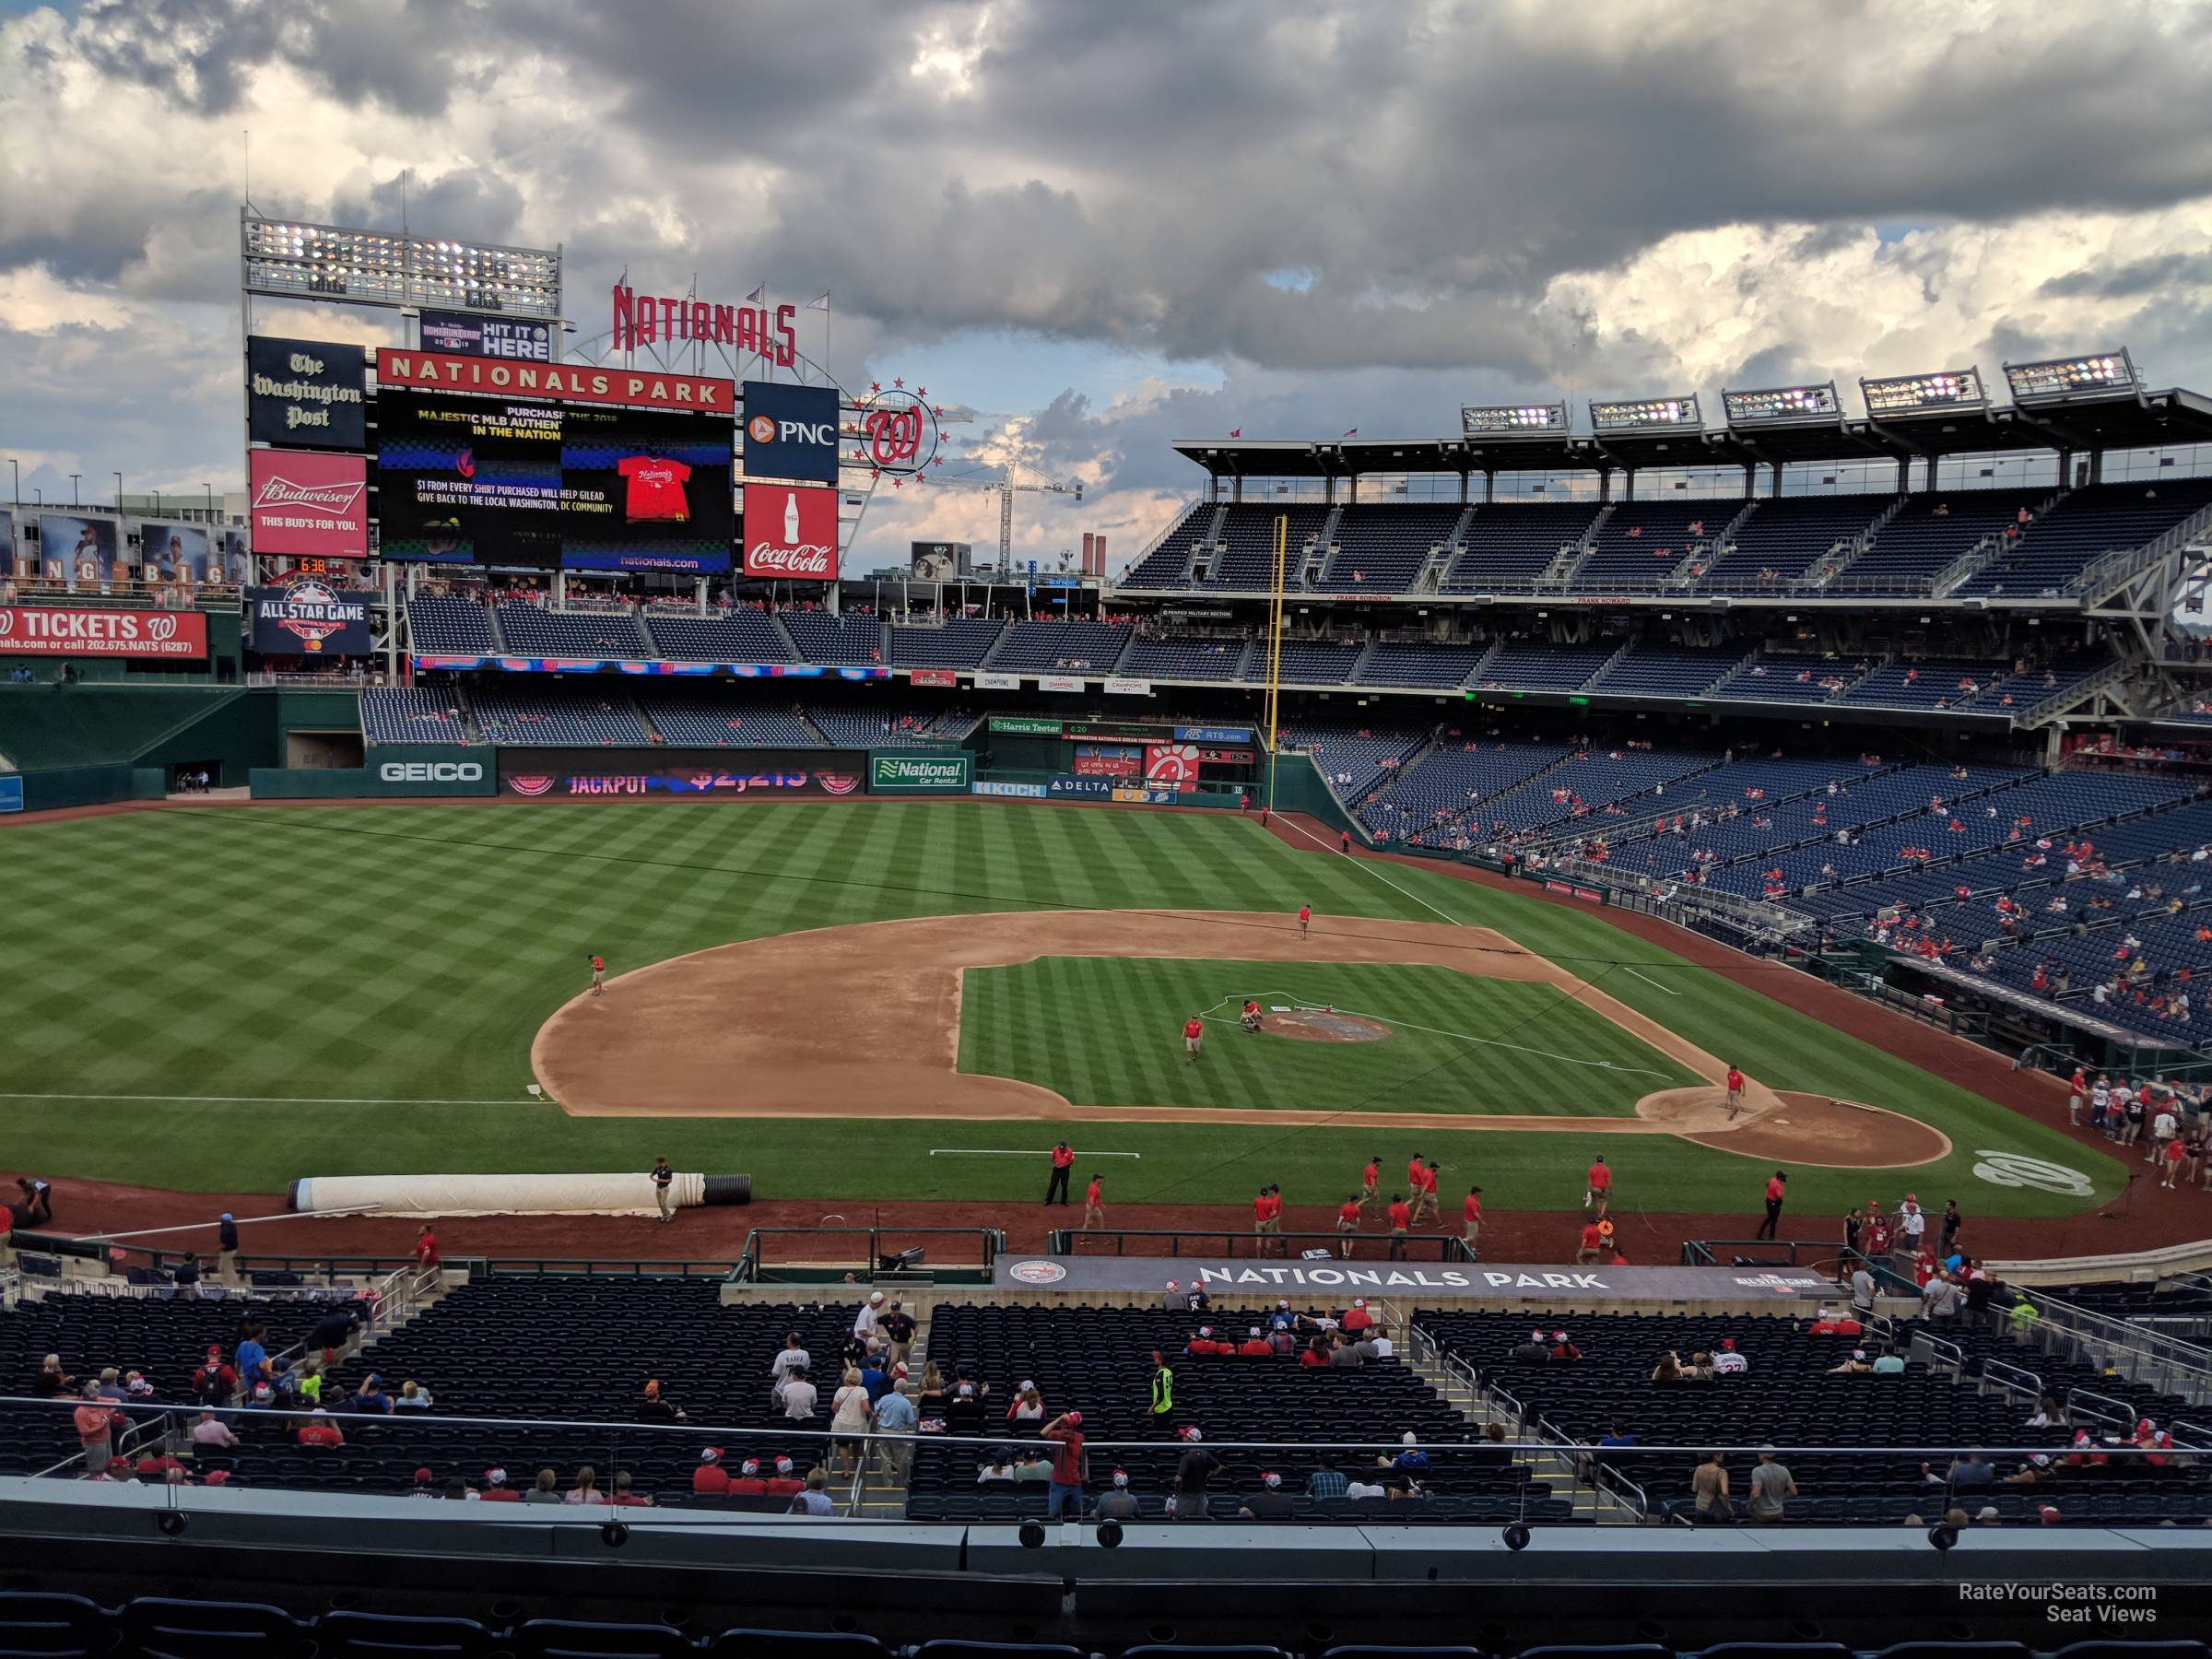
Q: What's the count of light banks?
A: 6